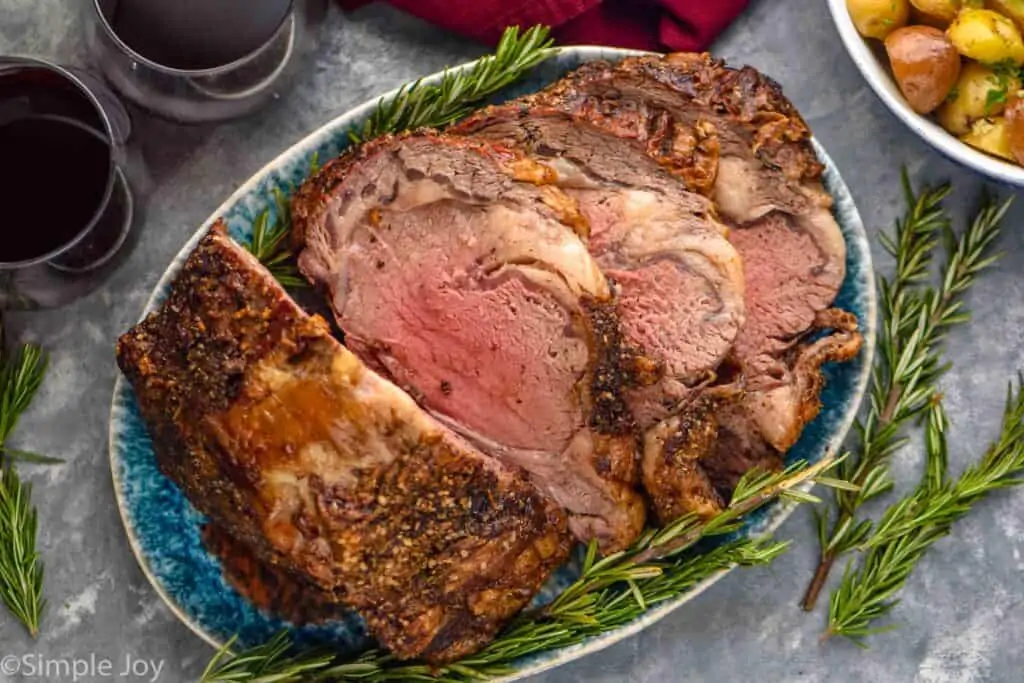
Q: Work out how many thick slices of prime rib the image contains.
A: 3